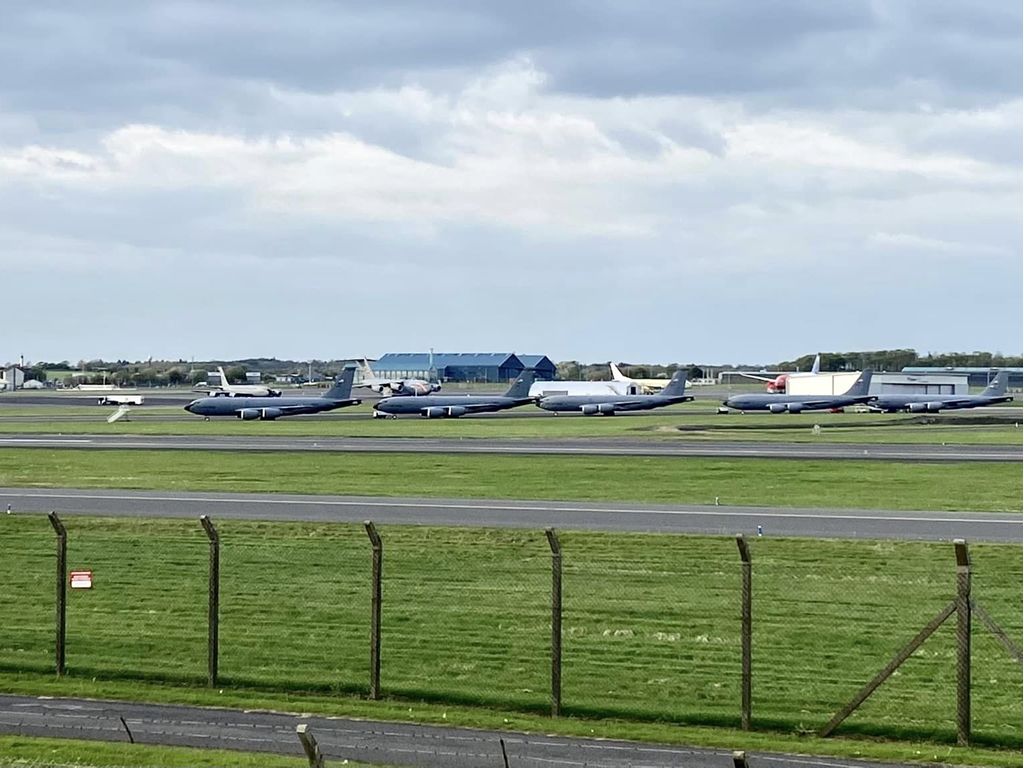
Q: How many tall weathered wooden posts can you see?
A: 6